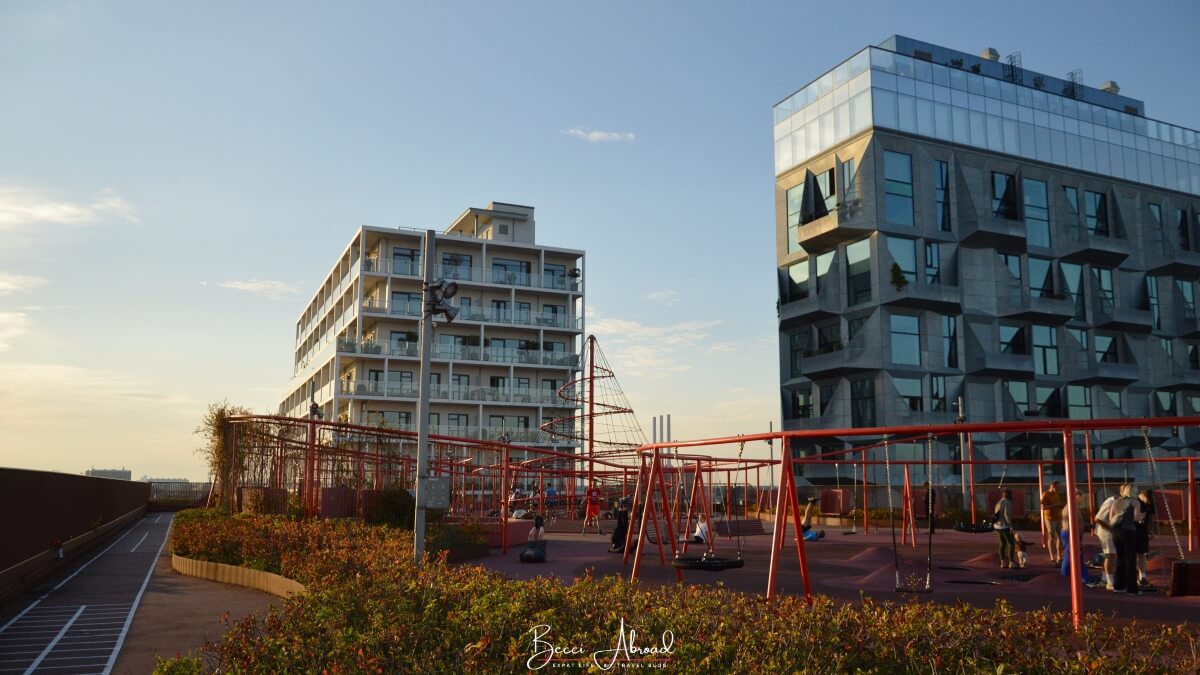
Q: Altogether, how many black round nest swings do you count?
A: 2